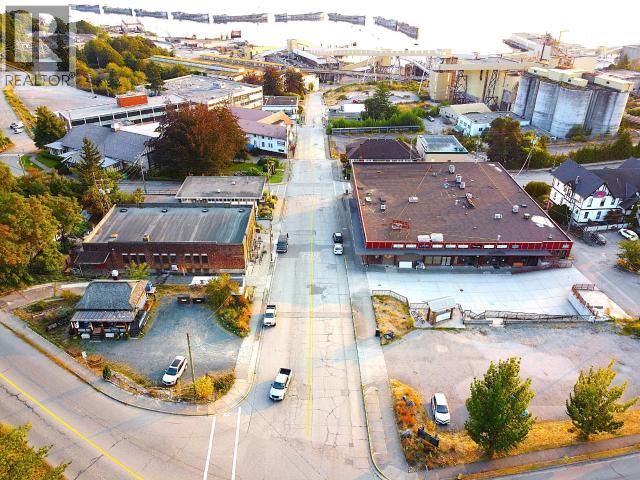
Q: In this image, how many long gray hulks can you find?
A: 9